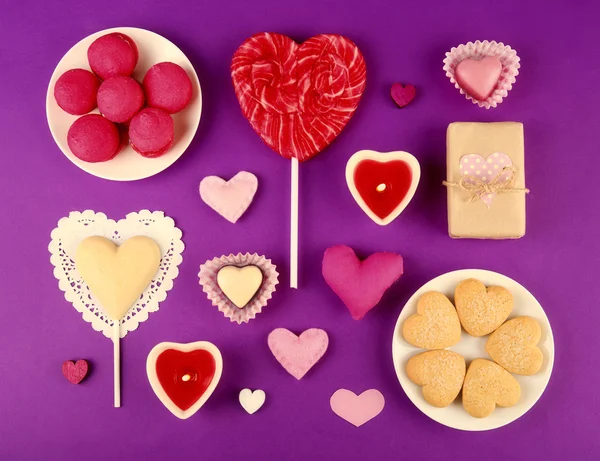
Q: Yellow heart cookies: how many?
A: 5